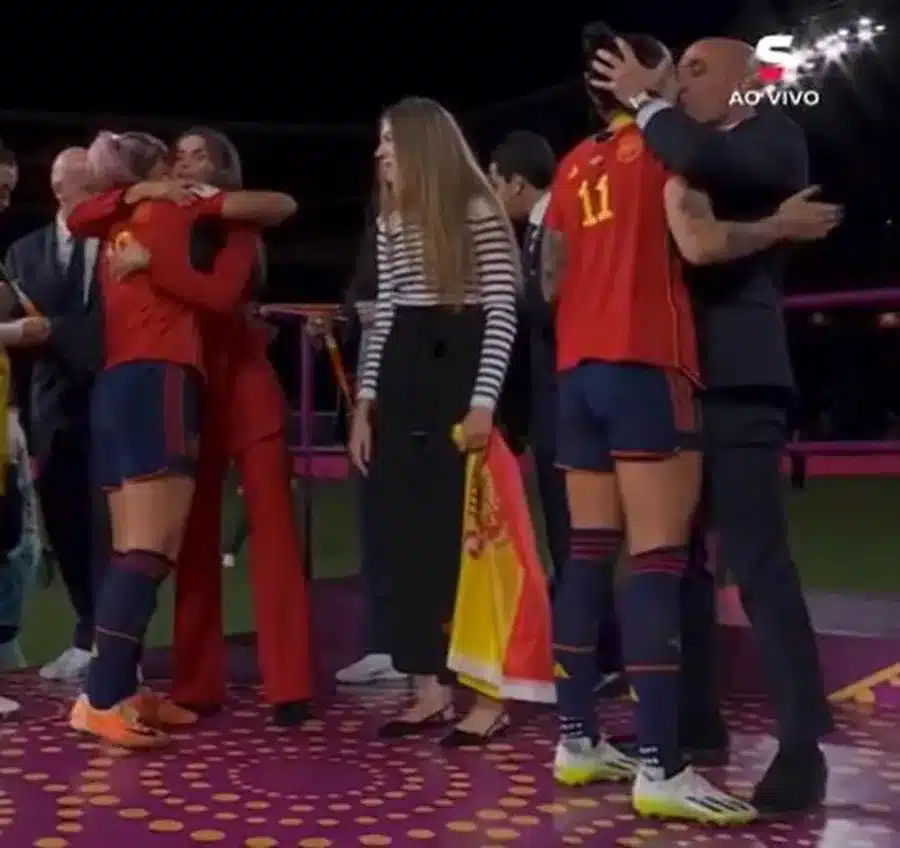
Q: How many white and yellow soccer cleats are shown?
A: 2